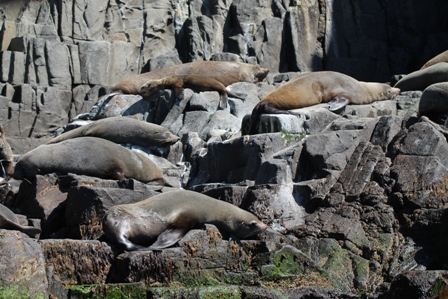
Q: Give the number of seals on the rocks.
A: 11